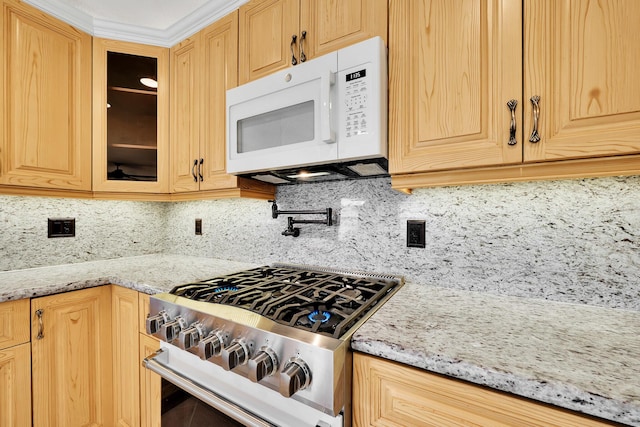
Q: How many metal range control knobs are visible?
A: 7